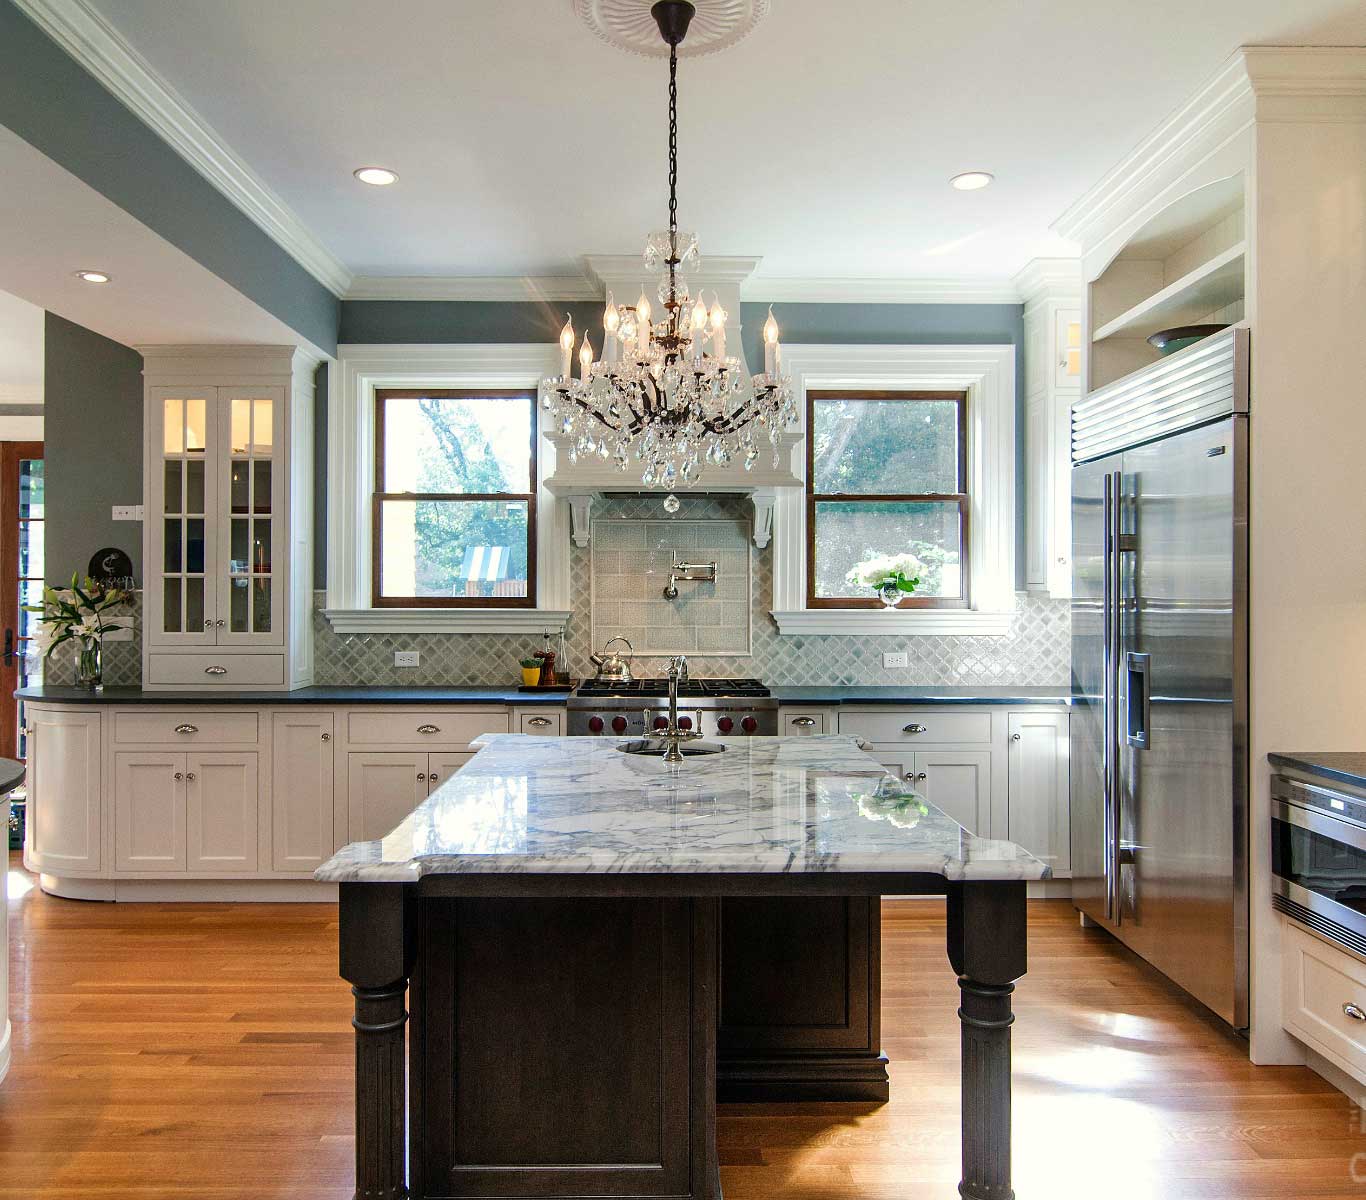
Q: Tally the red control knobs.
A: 6